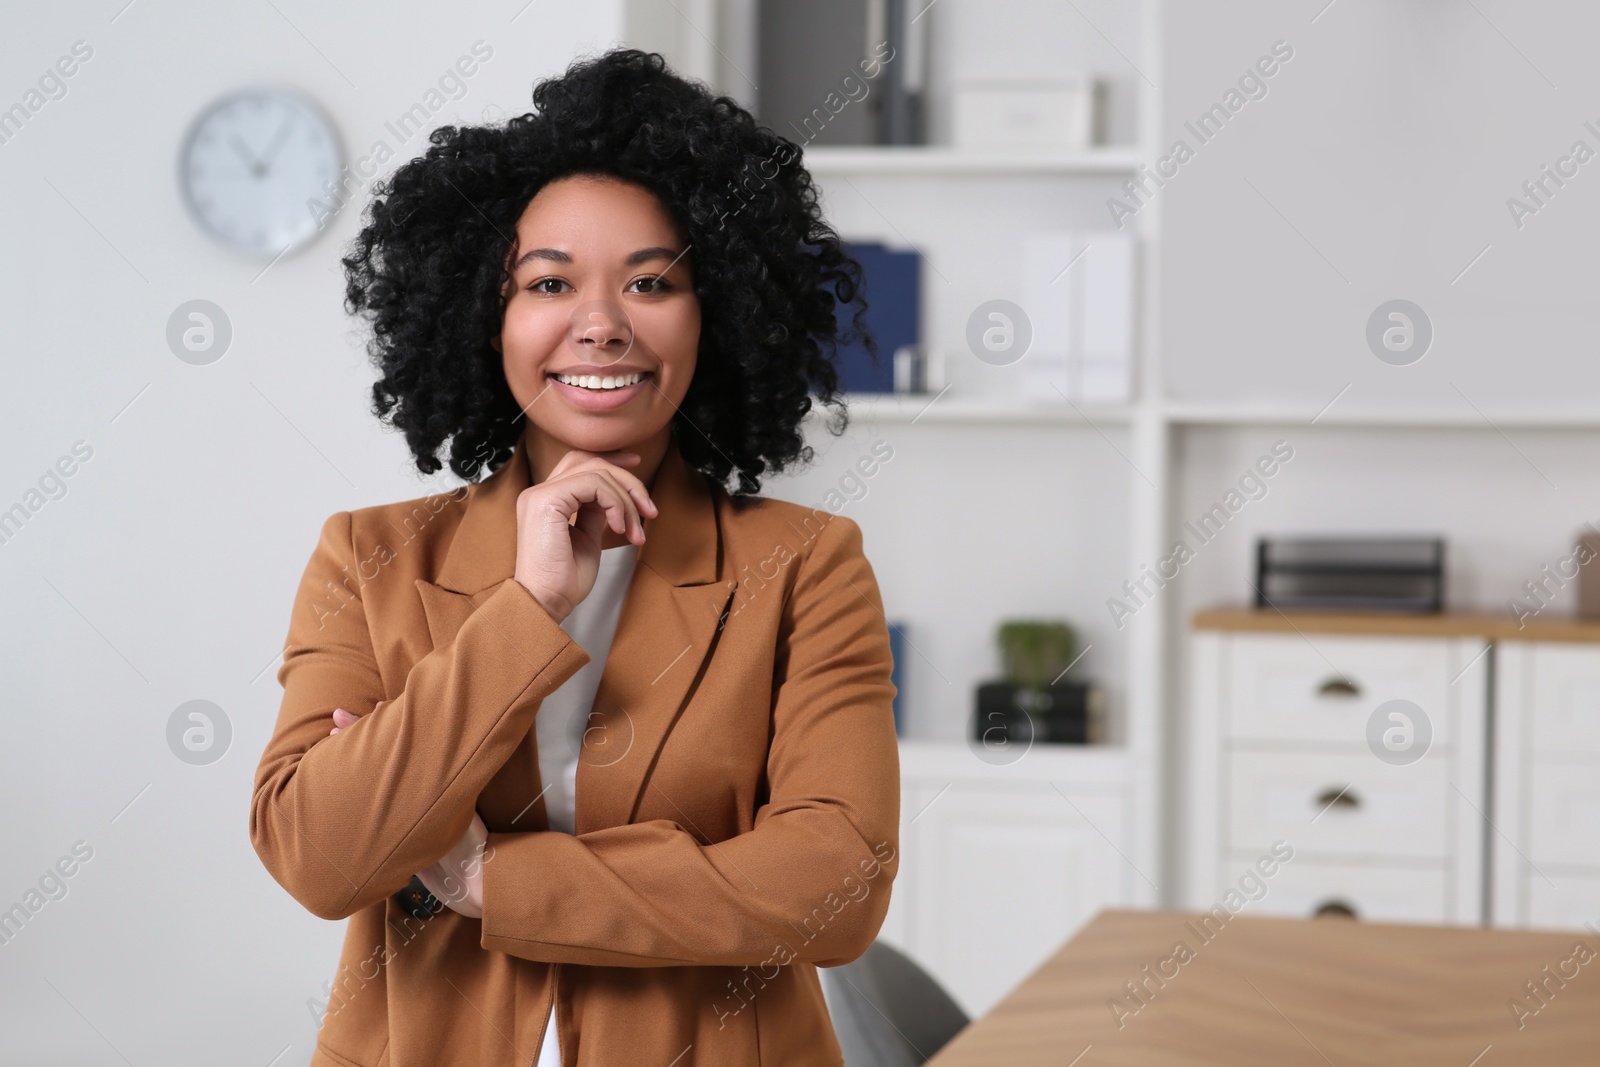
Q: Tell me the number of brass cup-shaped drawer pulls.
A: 3